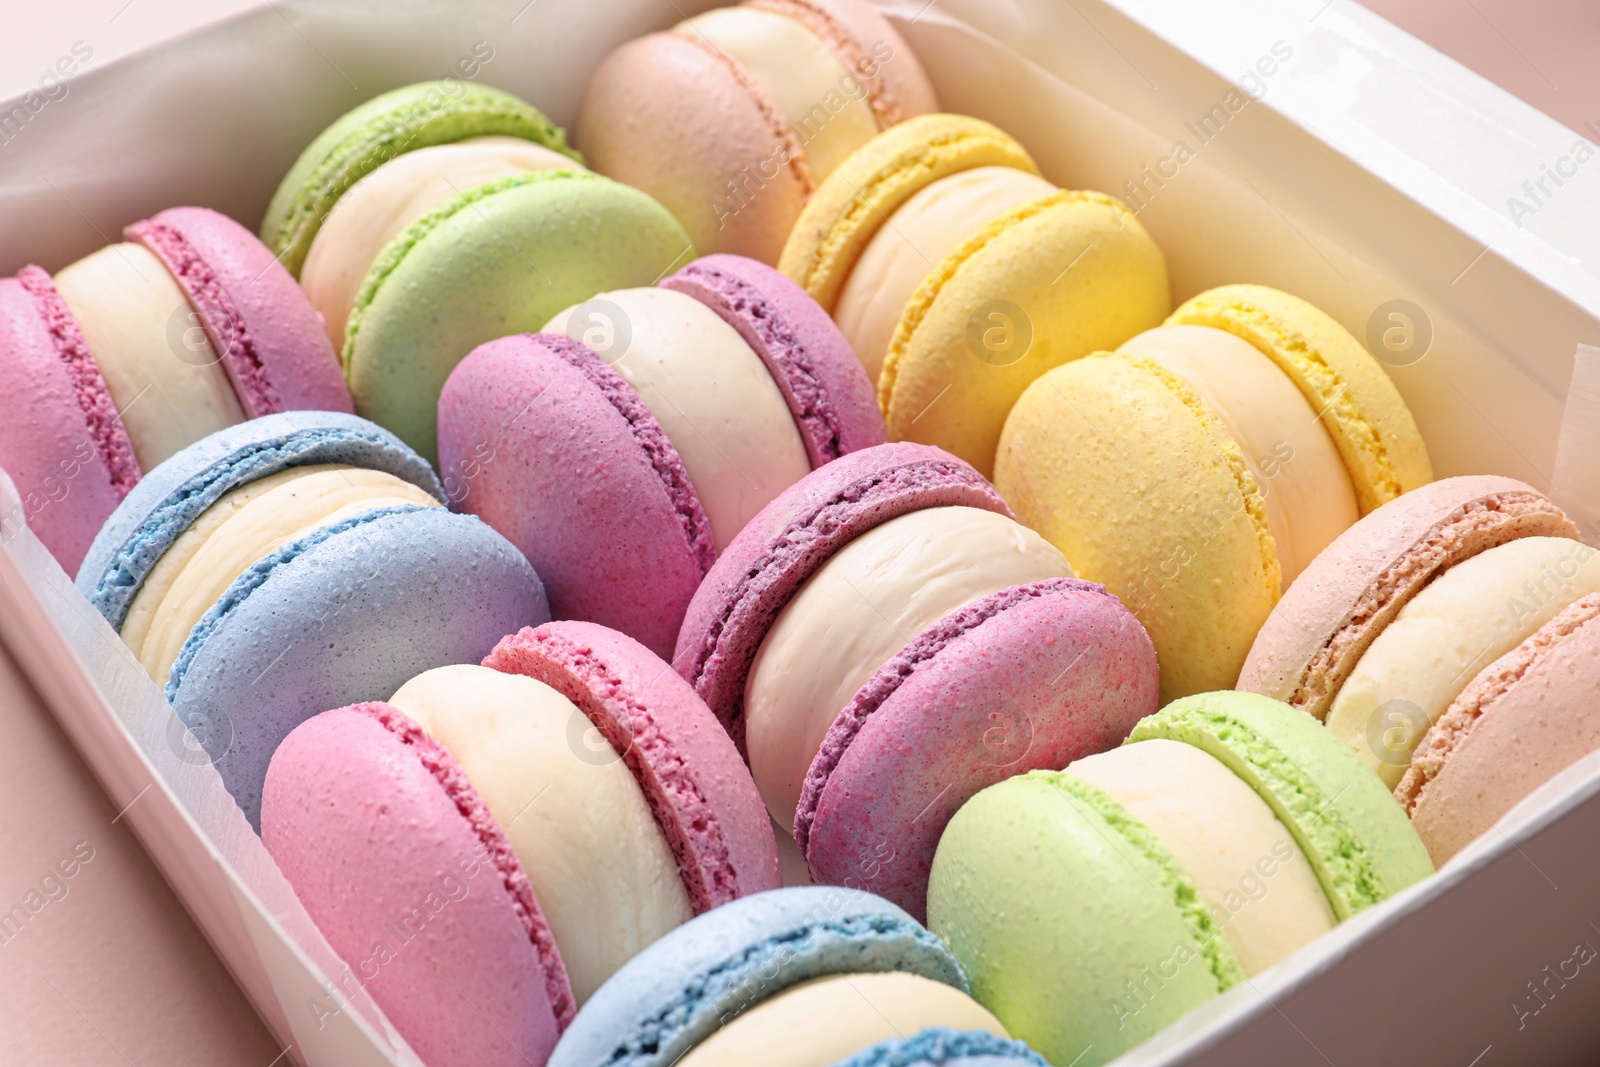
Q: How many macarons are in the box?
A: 12